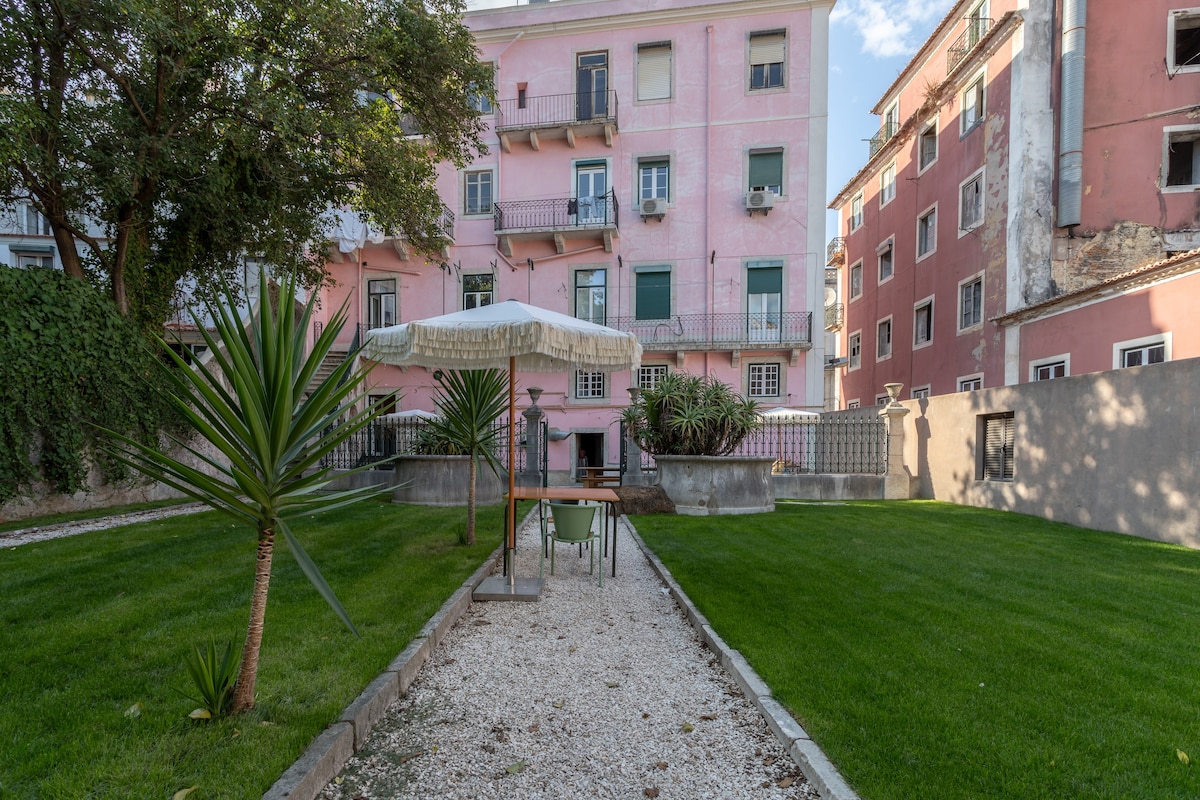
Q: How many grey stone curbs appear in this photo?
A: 2